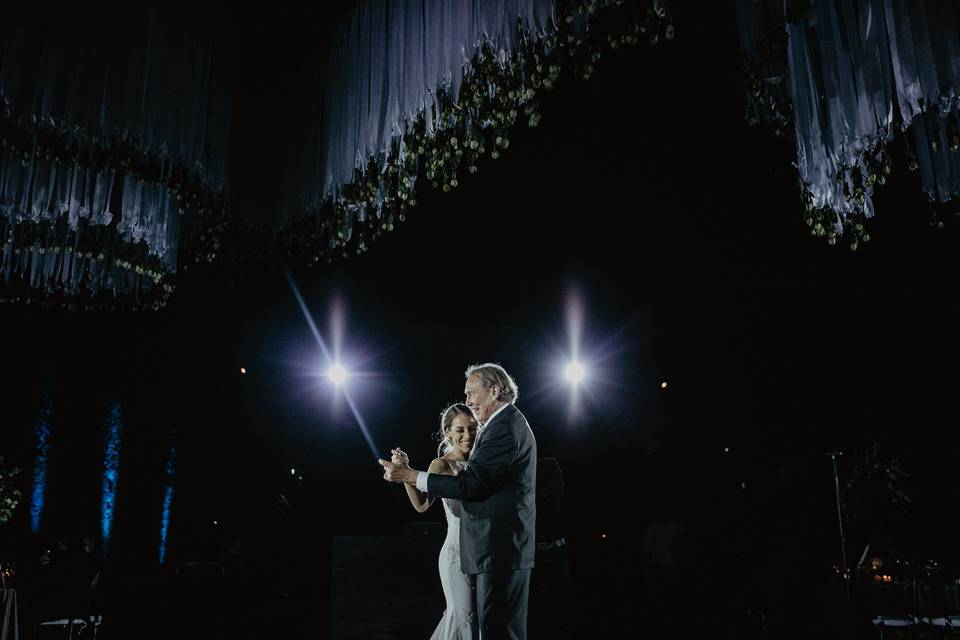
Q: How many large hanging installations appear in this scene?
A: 3